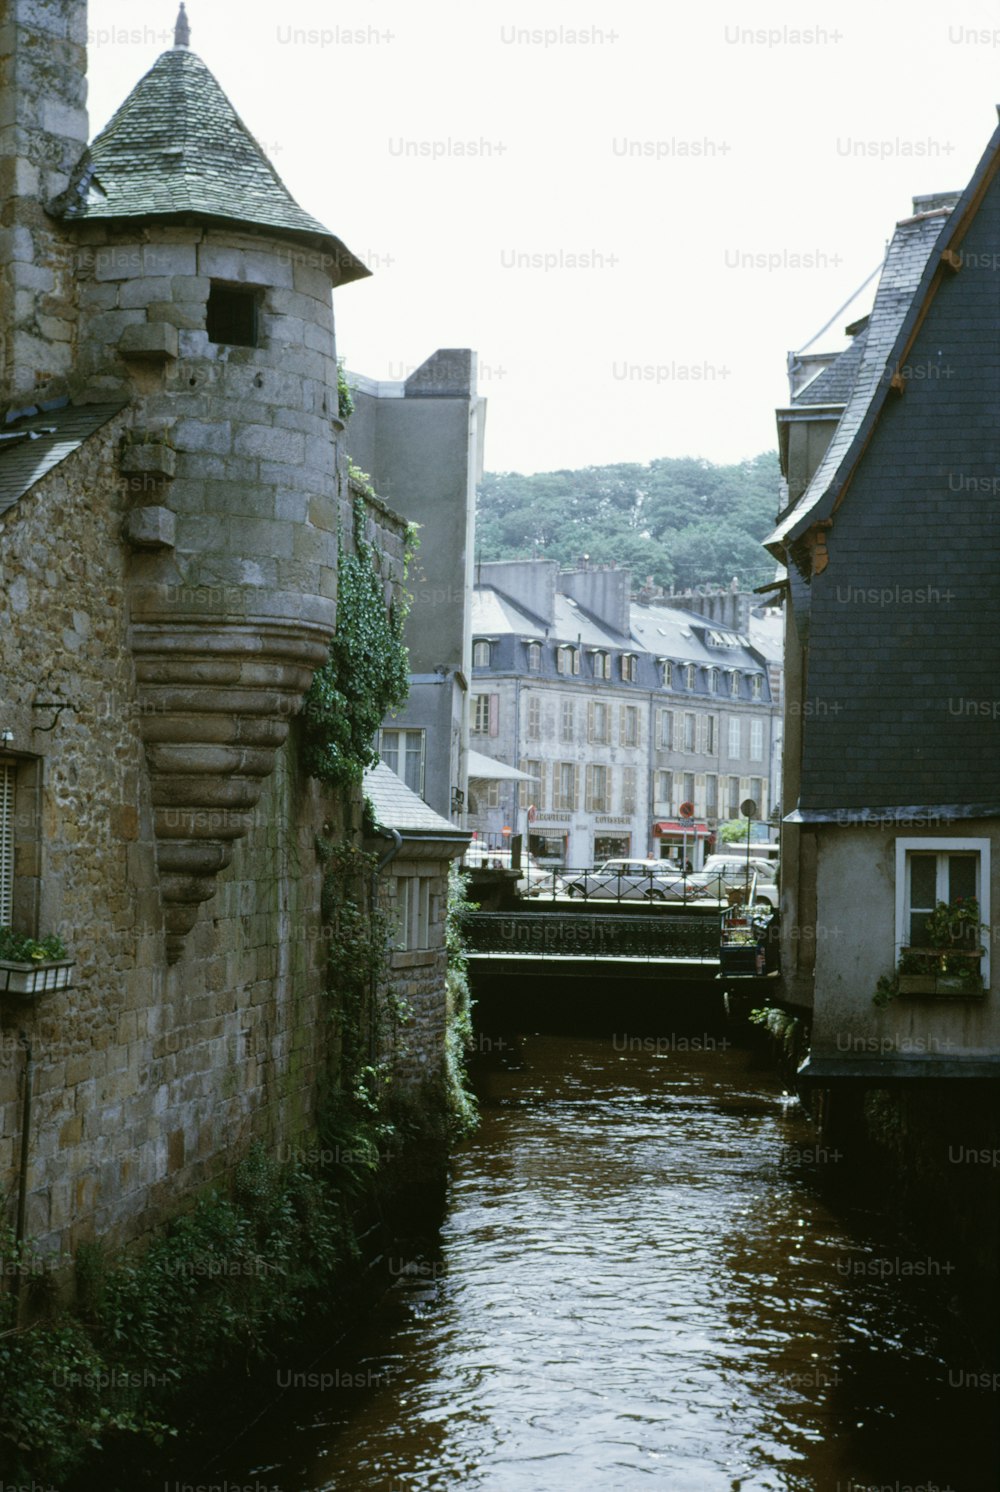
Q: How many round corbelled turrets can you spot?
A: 1